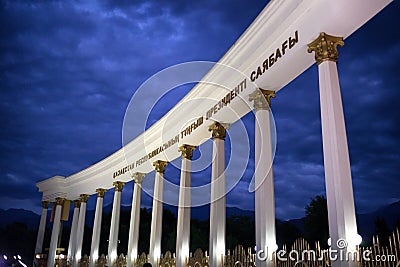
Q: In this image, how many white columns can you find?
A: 12